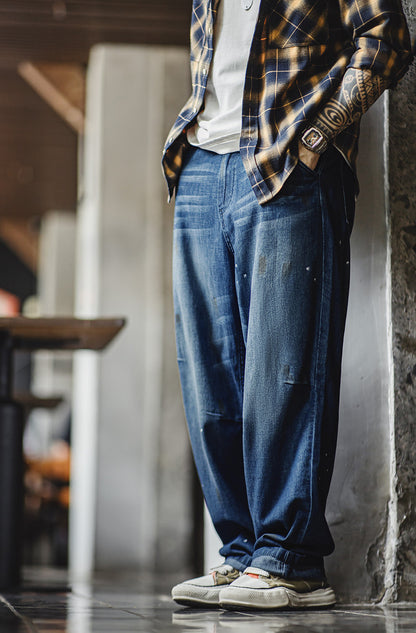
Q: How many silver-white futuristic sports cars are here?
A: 0